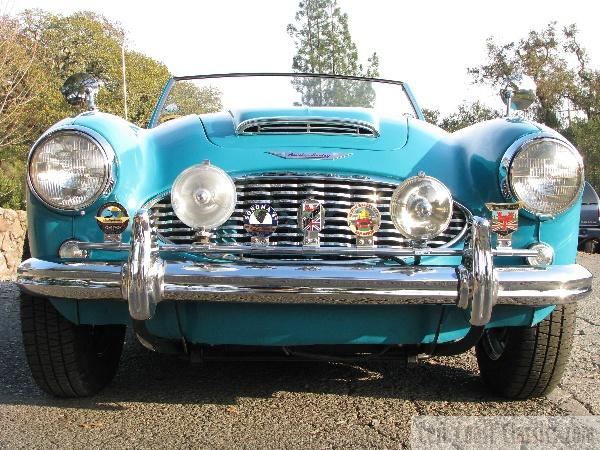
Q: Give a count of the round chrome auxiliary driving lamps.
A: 2